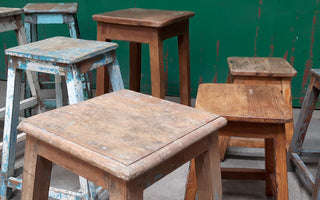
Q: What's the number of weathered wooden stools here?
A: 8